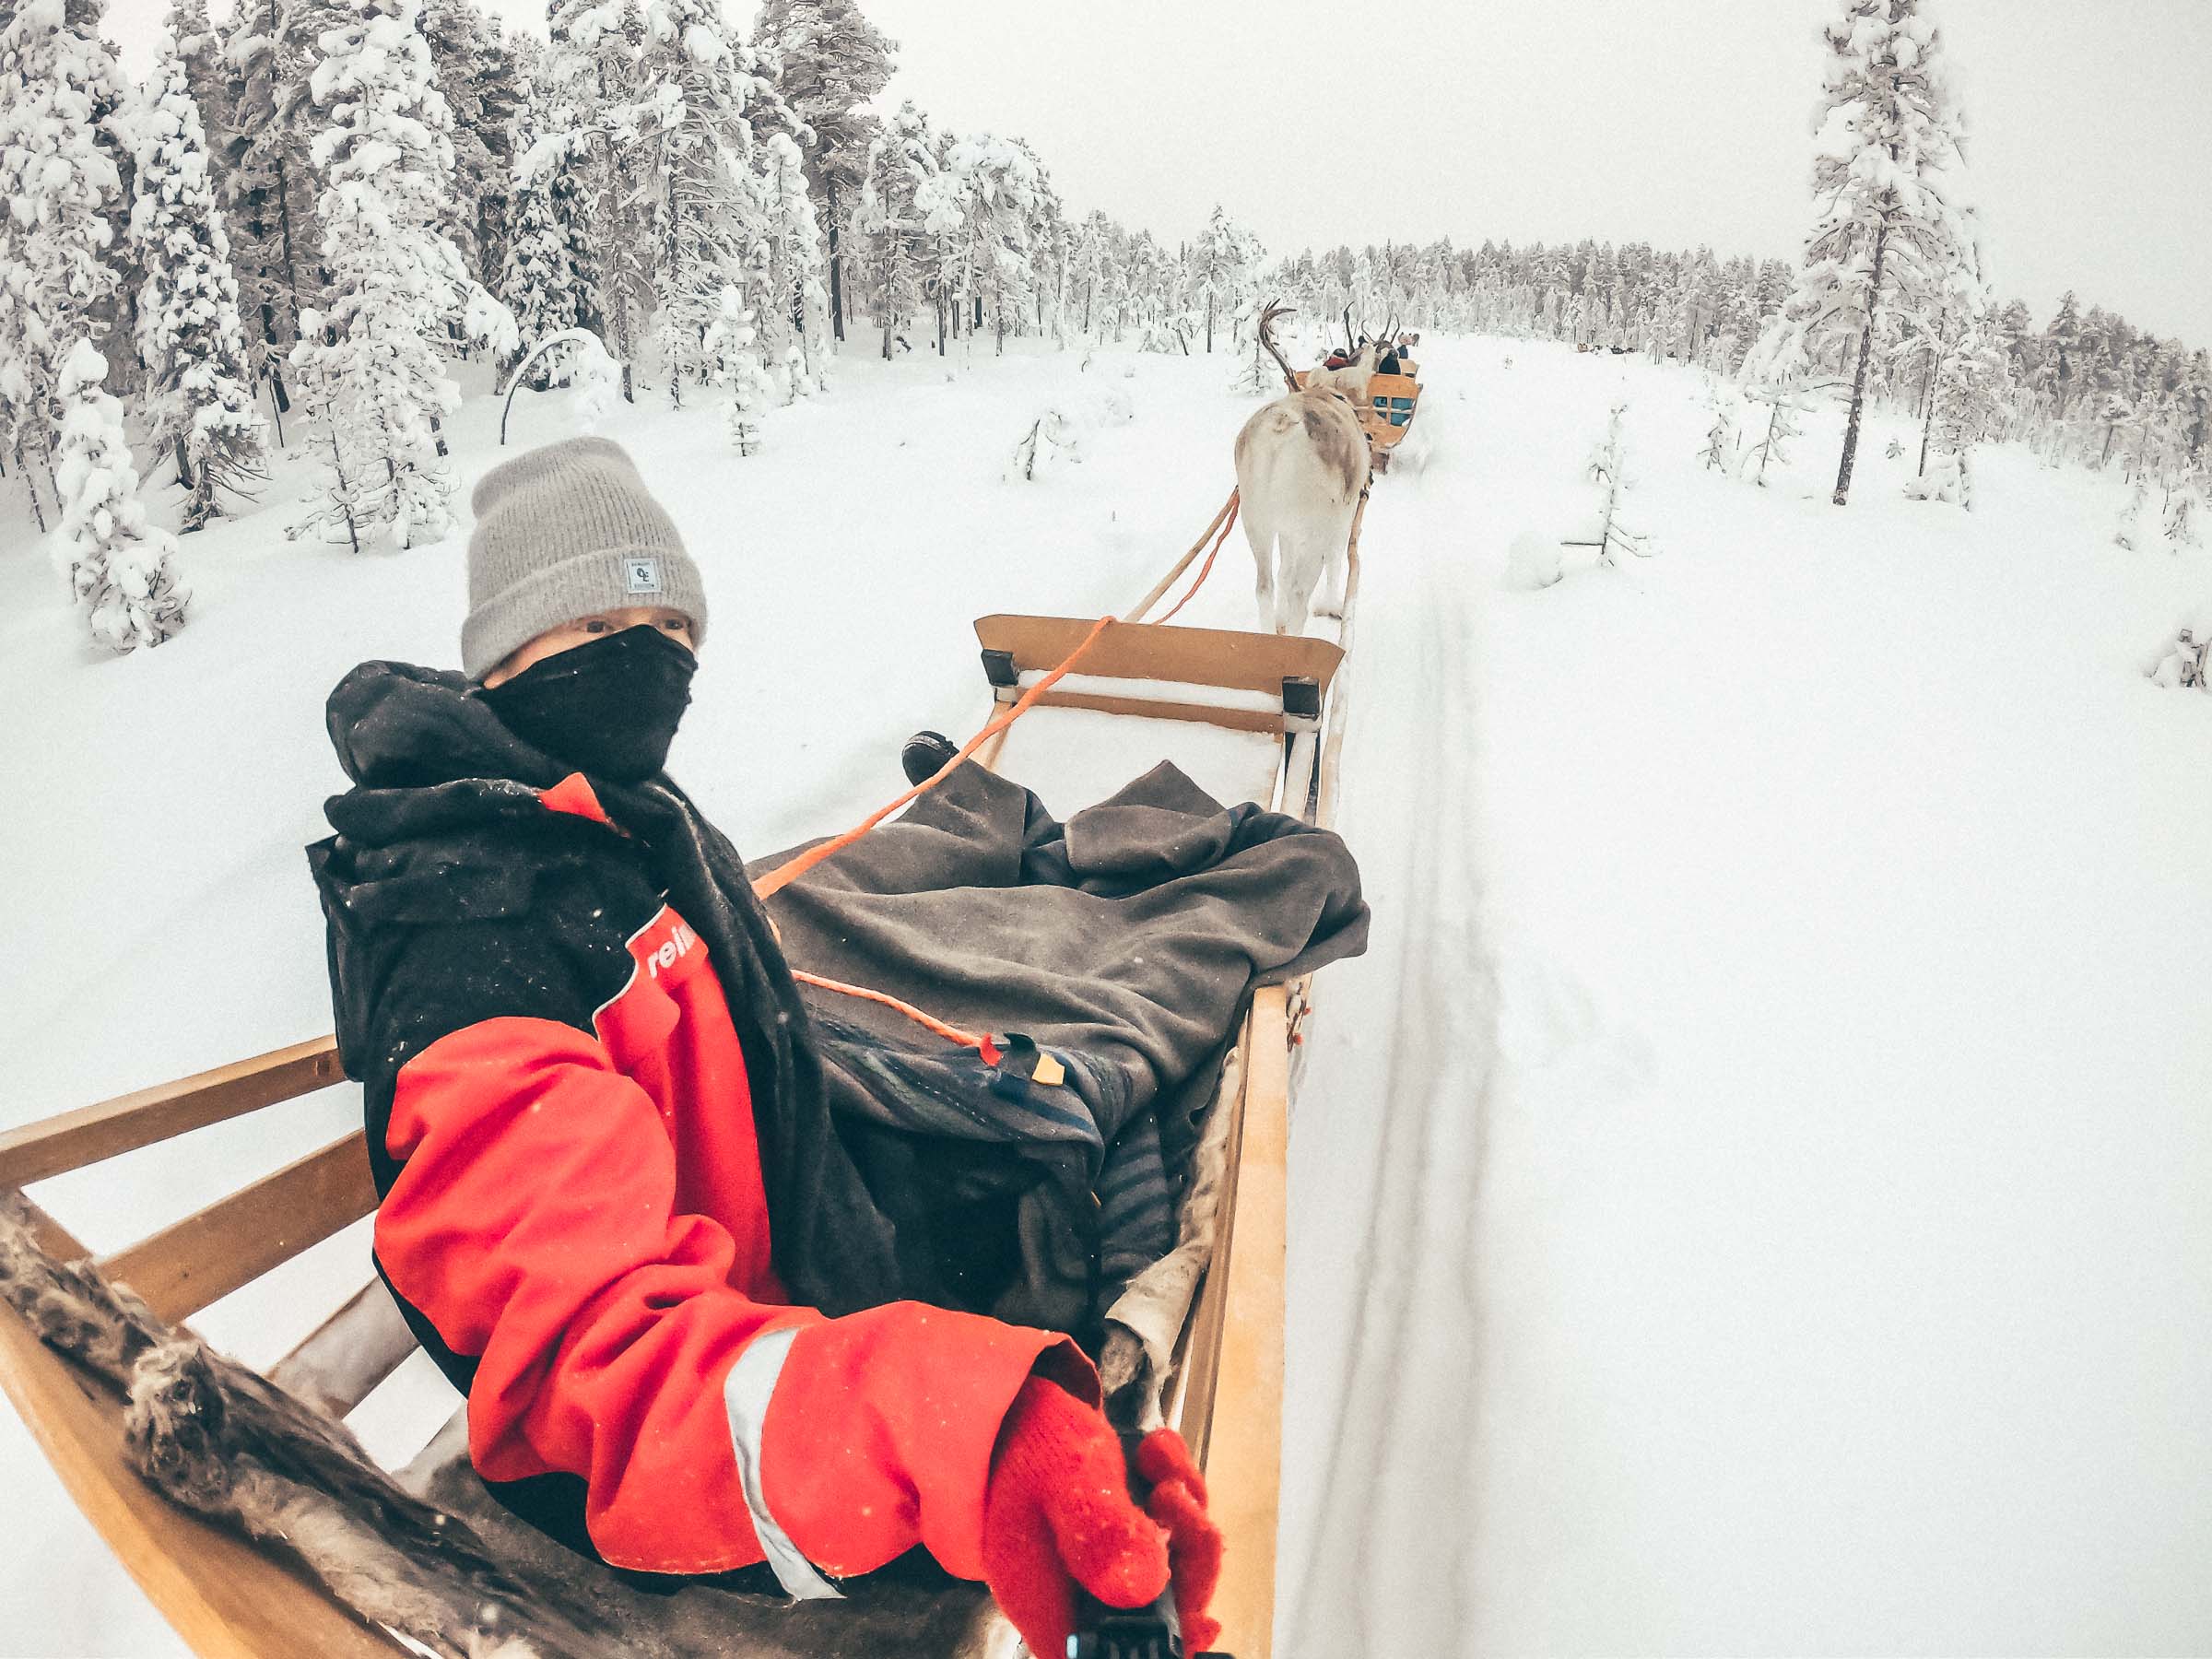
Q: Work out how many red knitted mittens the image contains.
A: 1